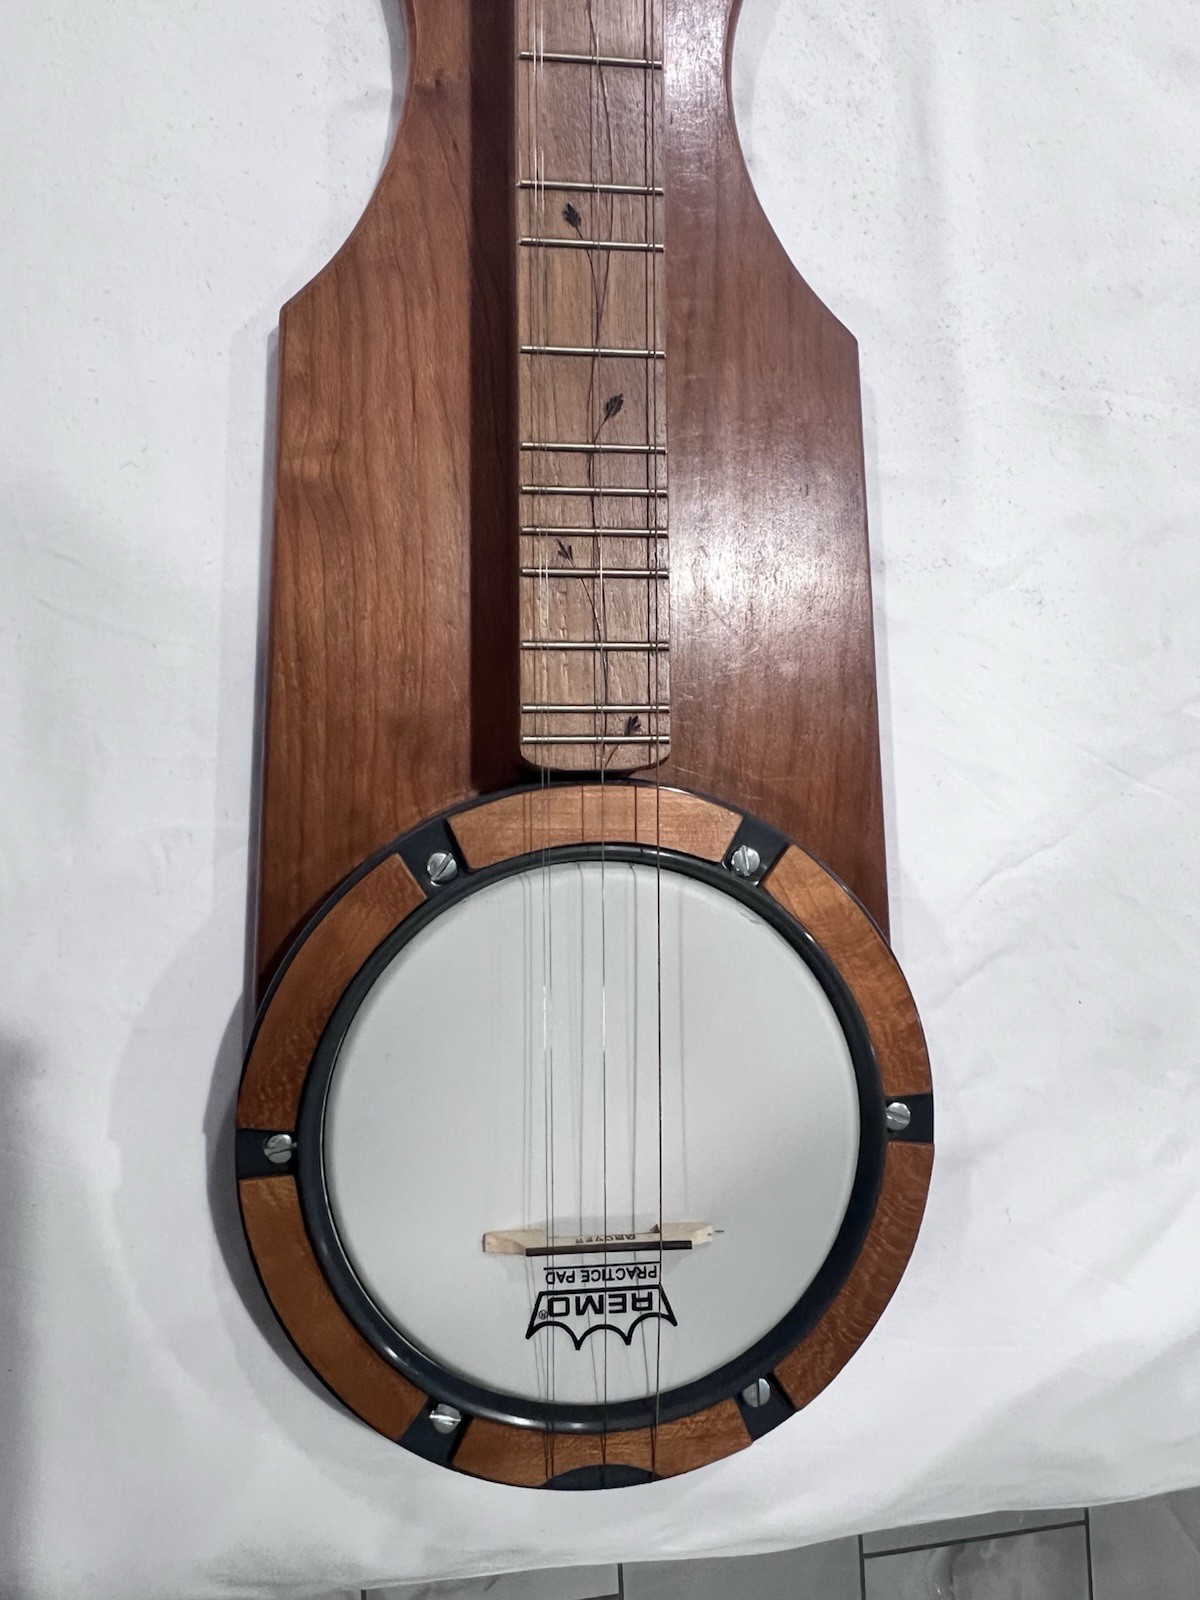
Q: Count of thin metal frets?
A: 11